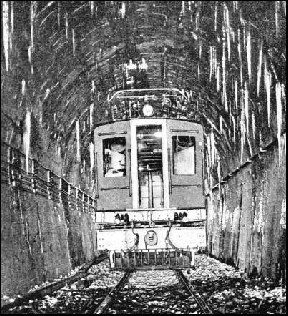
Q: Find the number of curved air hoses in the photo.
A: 2